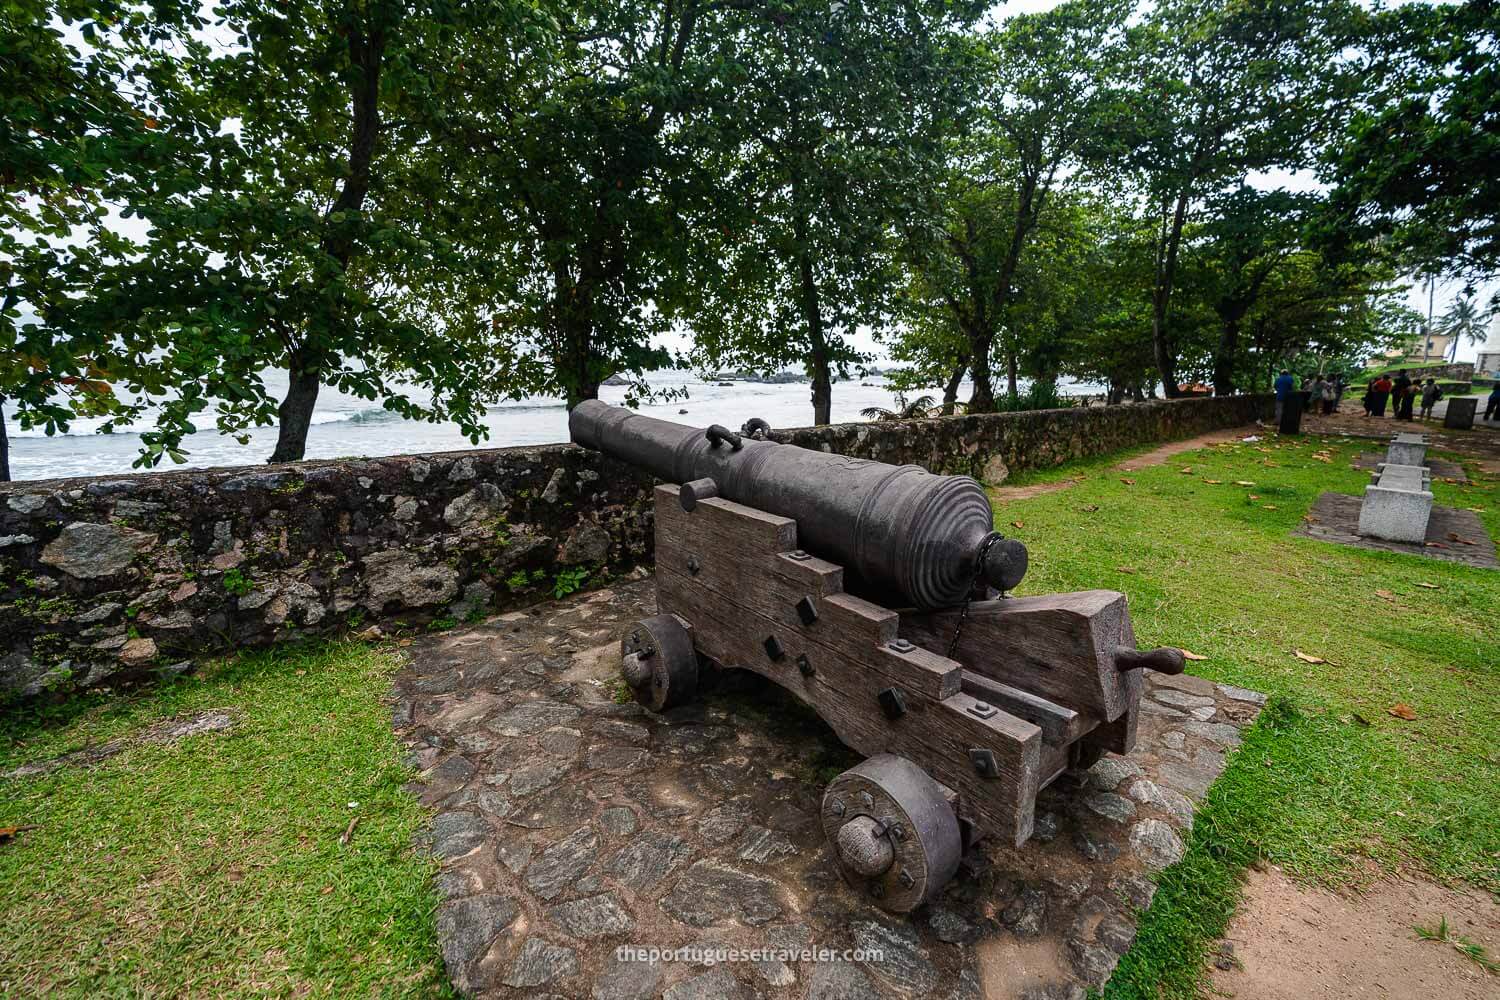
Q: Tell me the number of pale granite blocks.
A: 2